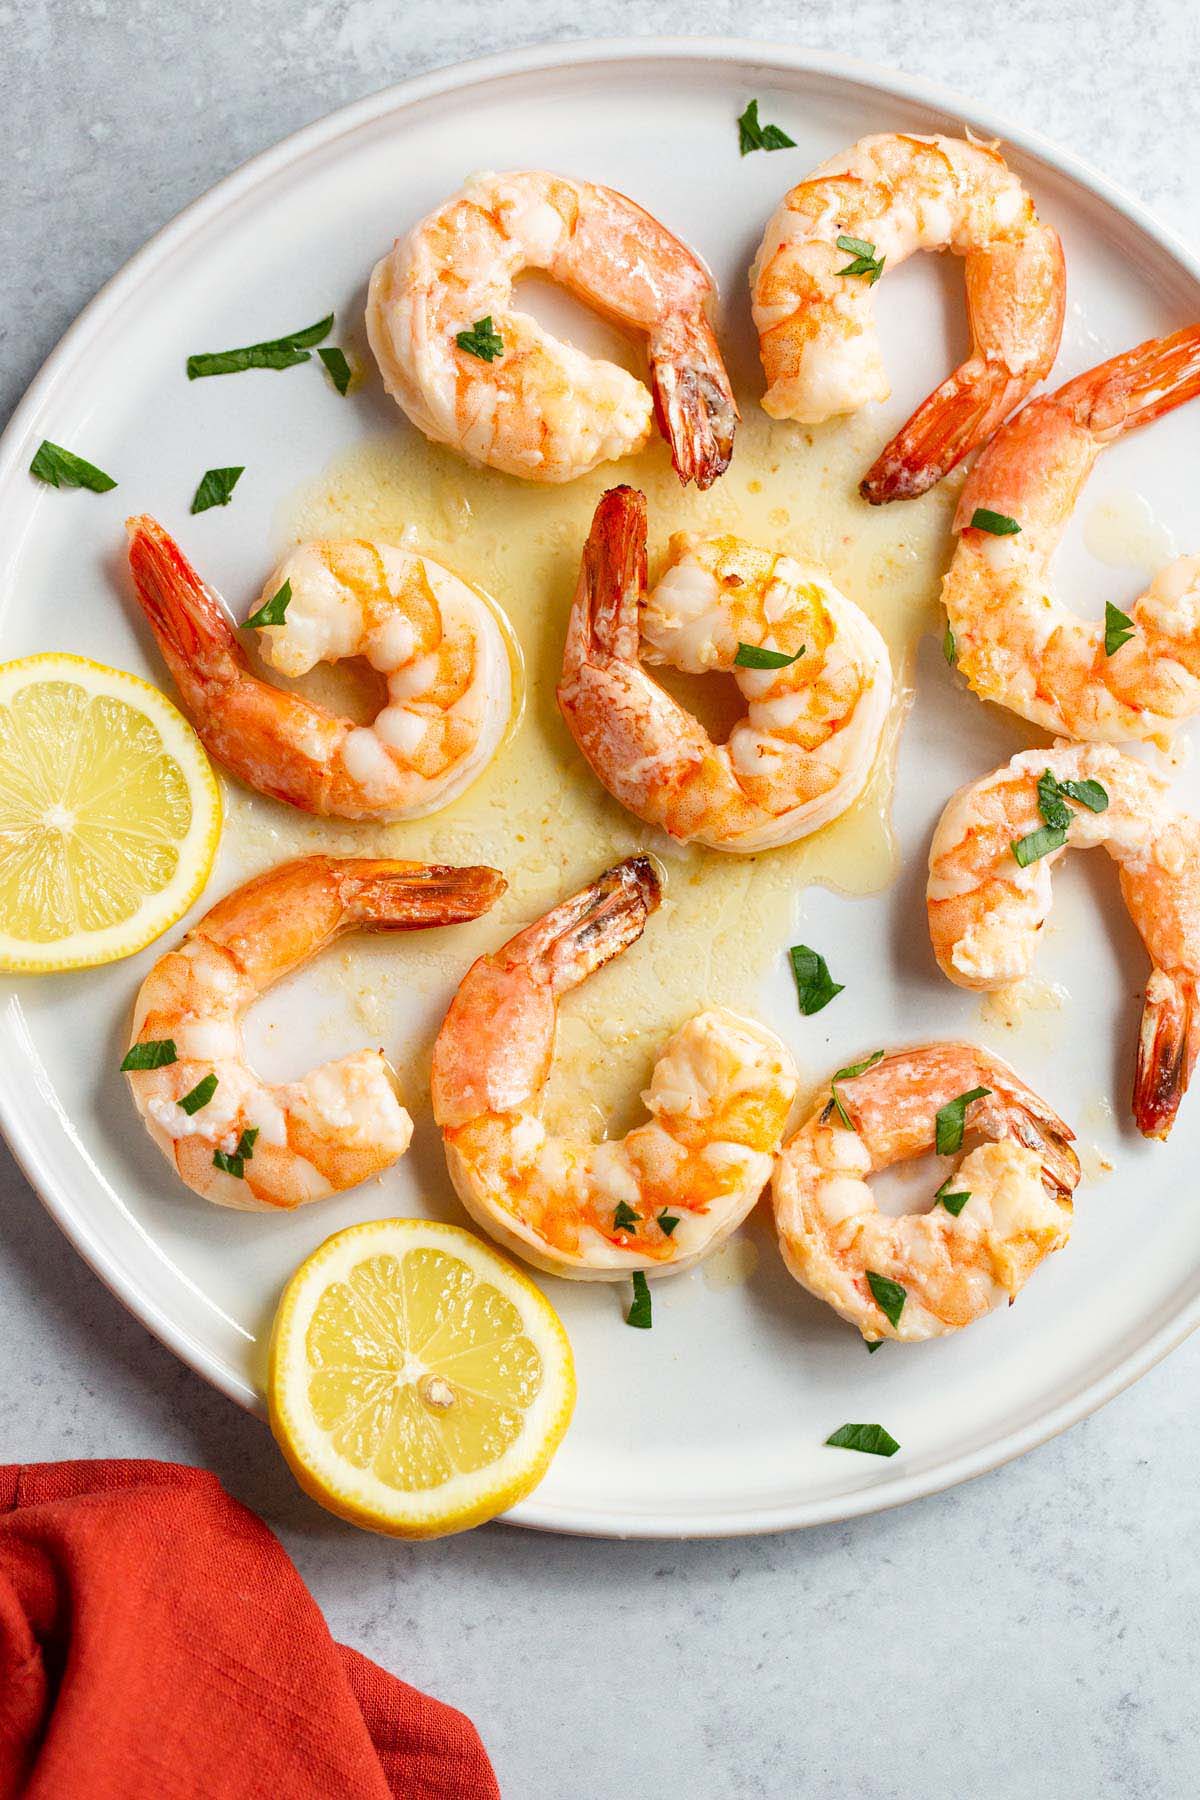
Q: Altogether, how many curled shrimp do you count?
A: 9